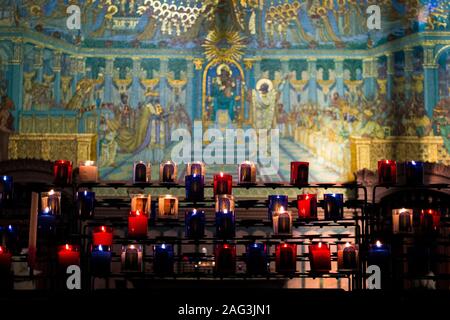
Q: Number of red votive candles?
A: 13